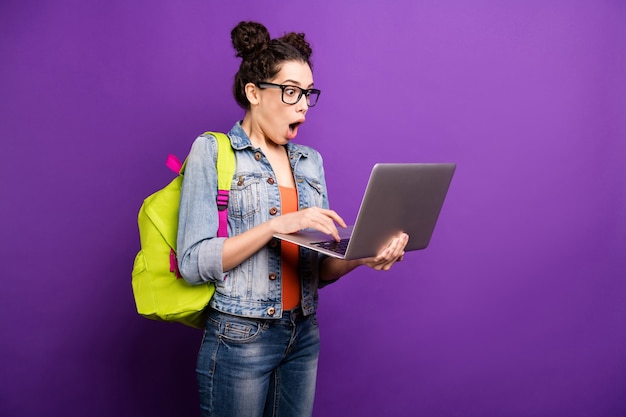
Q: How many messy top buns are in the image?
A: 2